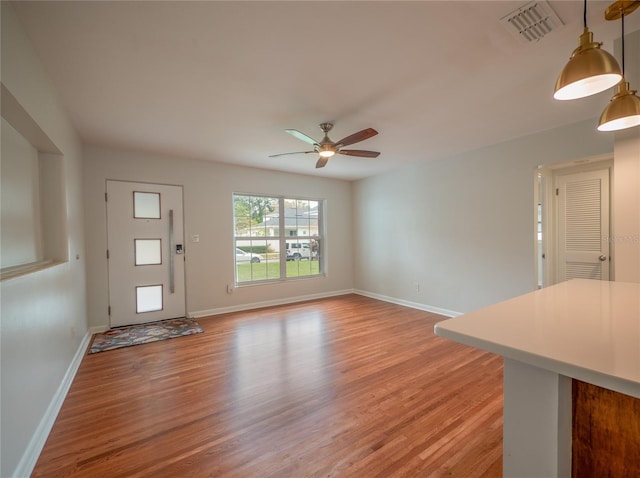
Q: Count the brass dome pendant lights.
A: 2